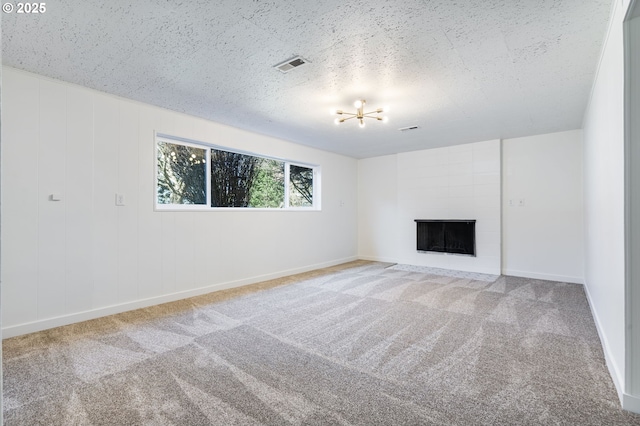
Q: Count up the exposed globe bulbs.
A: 6